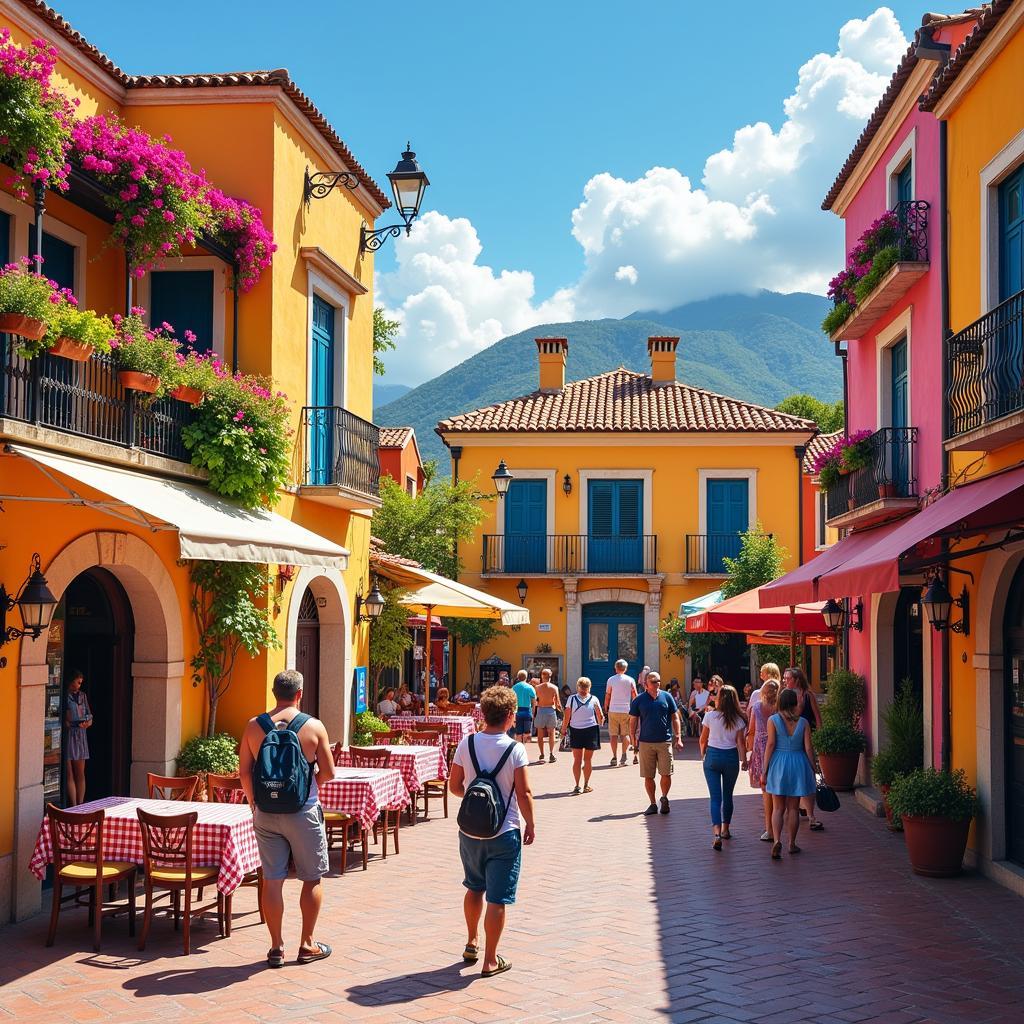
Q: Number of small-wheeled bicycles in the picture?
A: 0